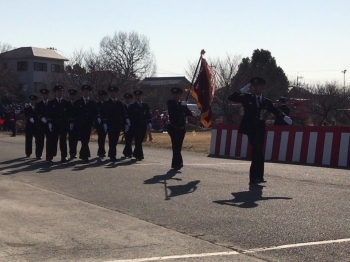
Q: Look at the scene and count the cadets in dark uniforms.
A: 11